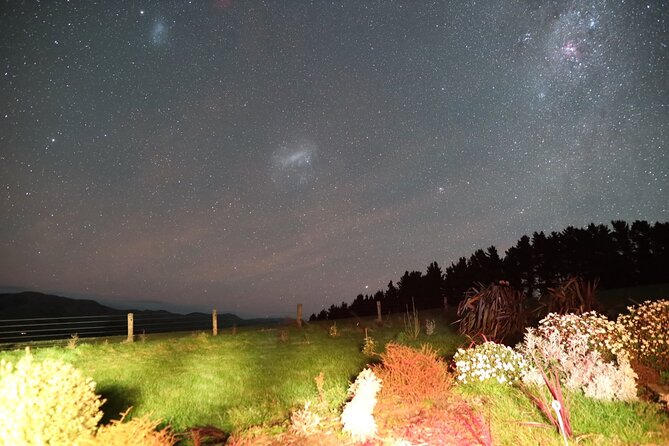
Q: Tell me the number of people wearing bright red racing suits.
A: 0